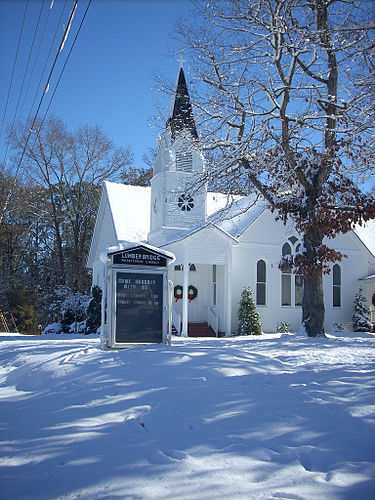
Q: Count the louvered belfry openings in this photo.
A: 1